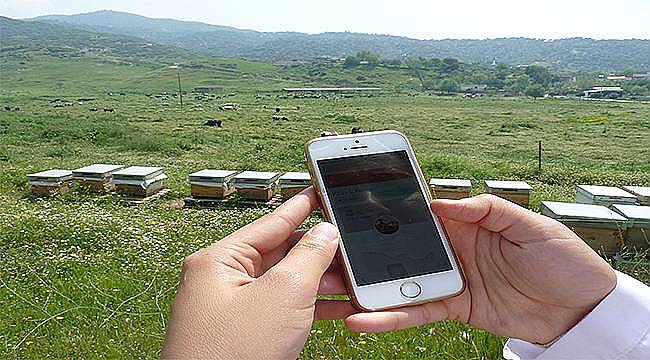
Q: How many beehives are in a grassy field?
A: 12